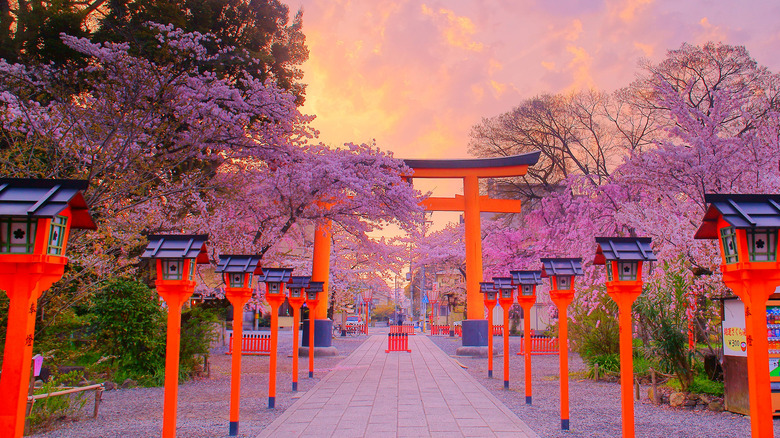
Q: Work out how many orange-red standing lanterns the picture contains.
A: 12